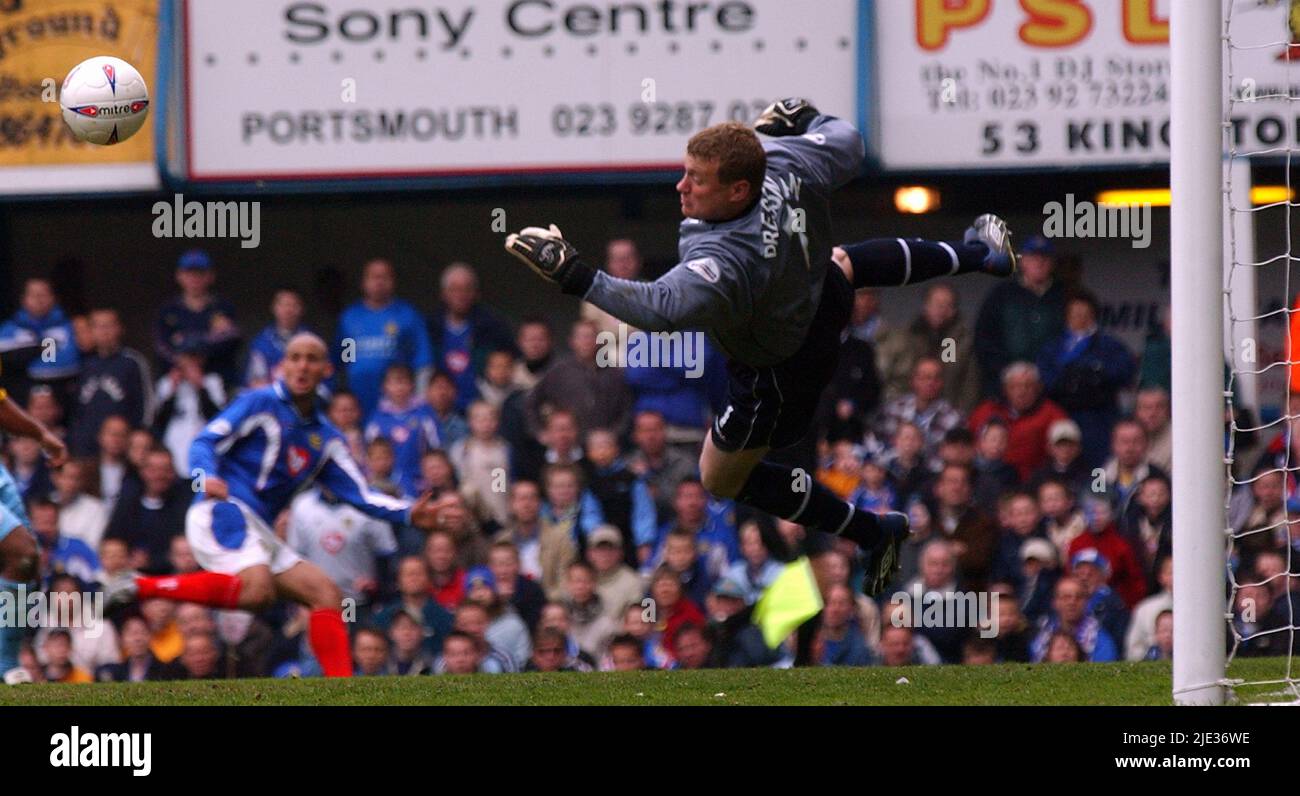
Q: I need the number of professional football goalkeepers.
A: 1